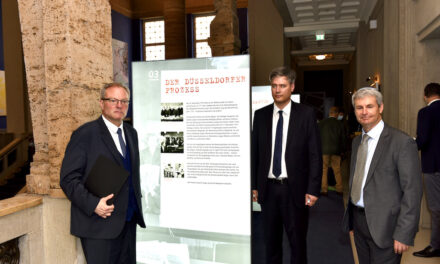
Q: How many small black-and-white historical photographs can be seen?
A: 3